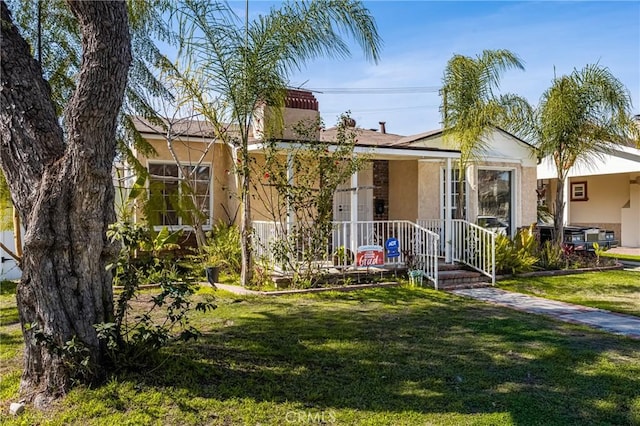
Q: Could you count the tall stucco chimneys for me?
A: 1